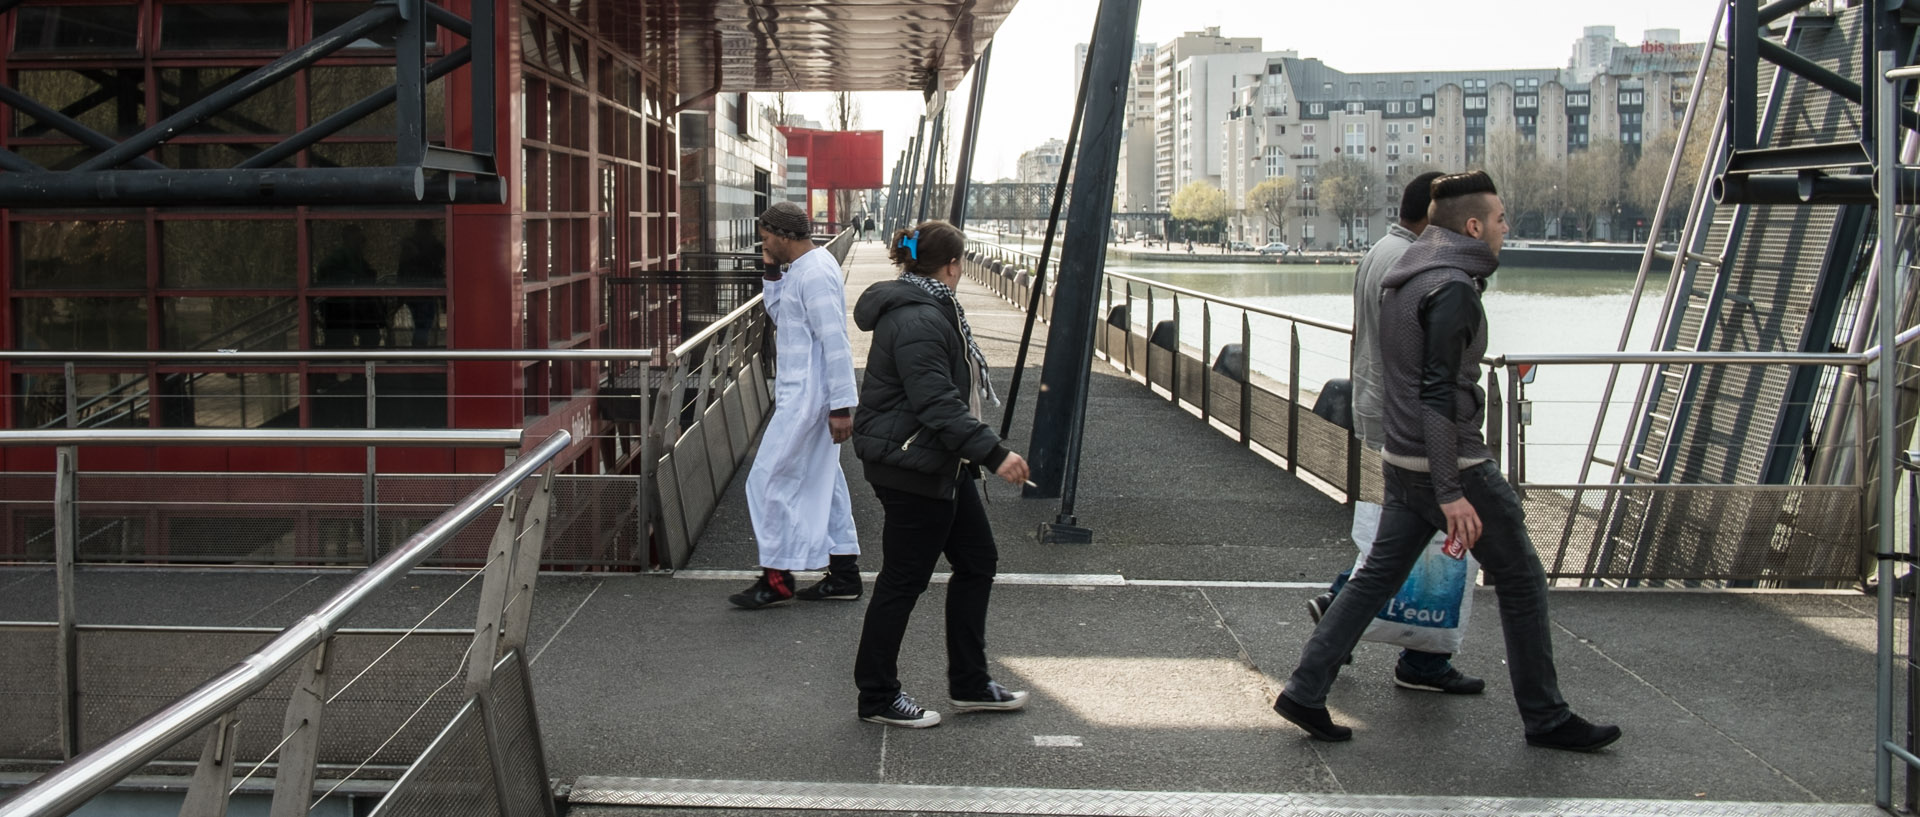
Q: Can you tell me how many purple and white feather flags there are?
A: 0